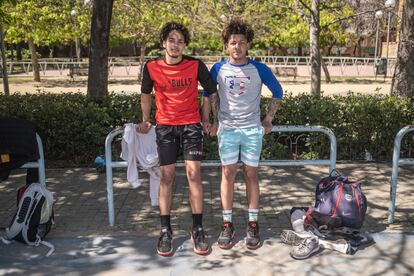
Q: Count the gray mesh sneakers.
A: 2